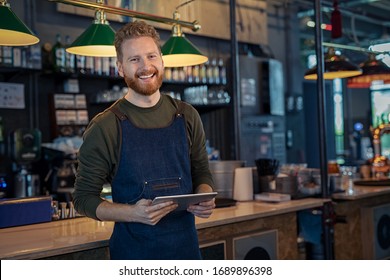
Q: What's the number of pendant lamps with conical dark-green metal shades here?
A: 3